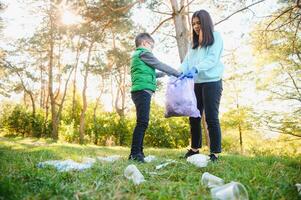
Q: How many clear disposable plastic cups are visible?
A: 3